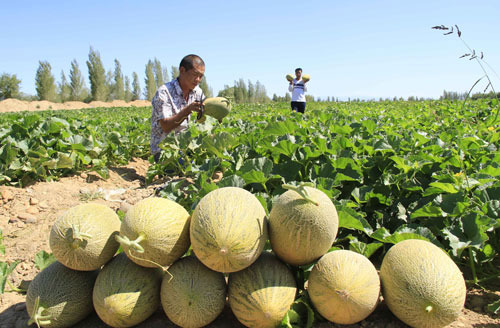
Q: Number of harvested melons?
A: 13